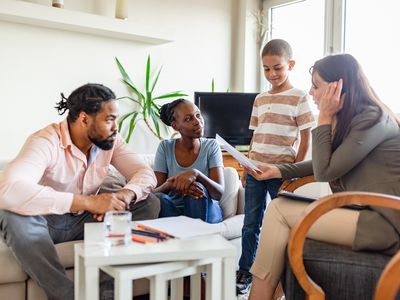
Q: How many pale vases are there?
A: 2